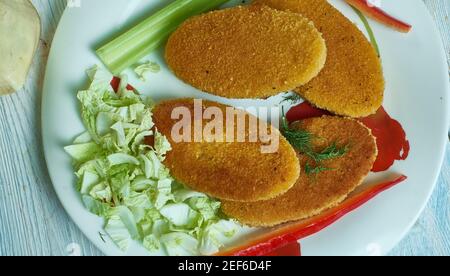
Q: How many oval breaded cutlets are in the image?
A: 4